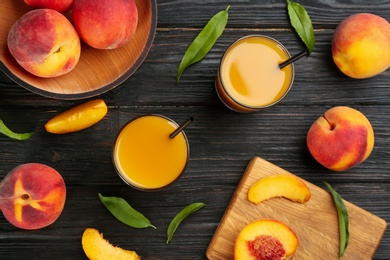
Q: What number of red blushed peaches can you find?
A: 6